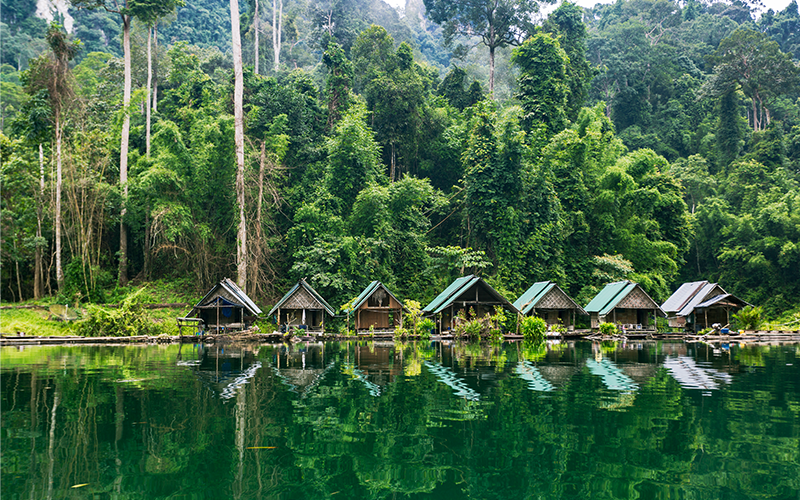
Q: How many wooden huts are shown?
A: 7